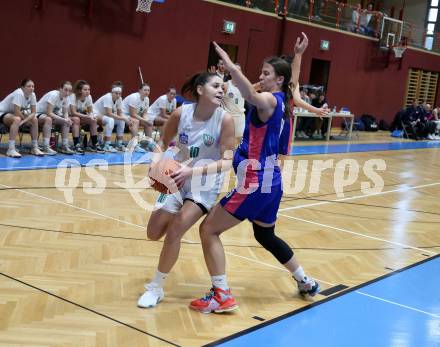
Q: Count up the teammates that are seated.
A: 6